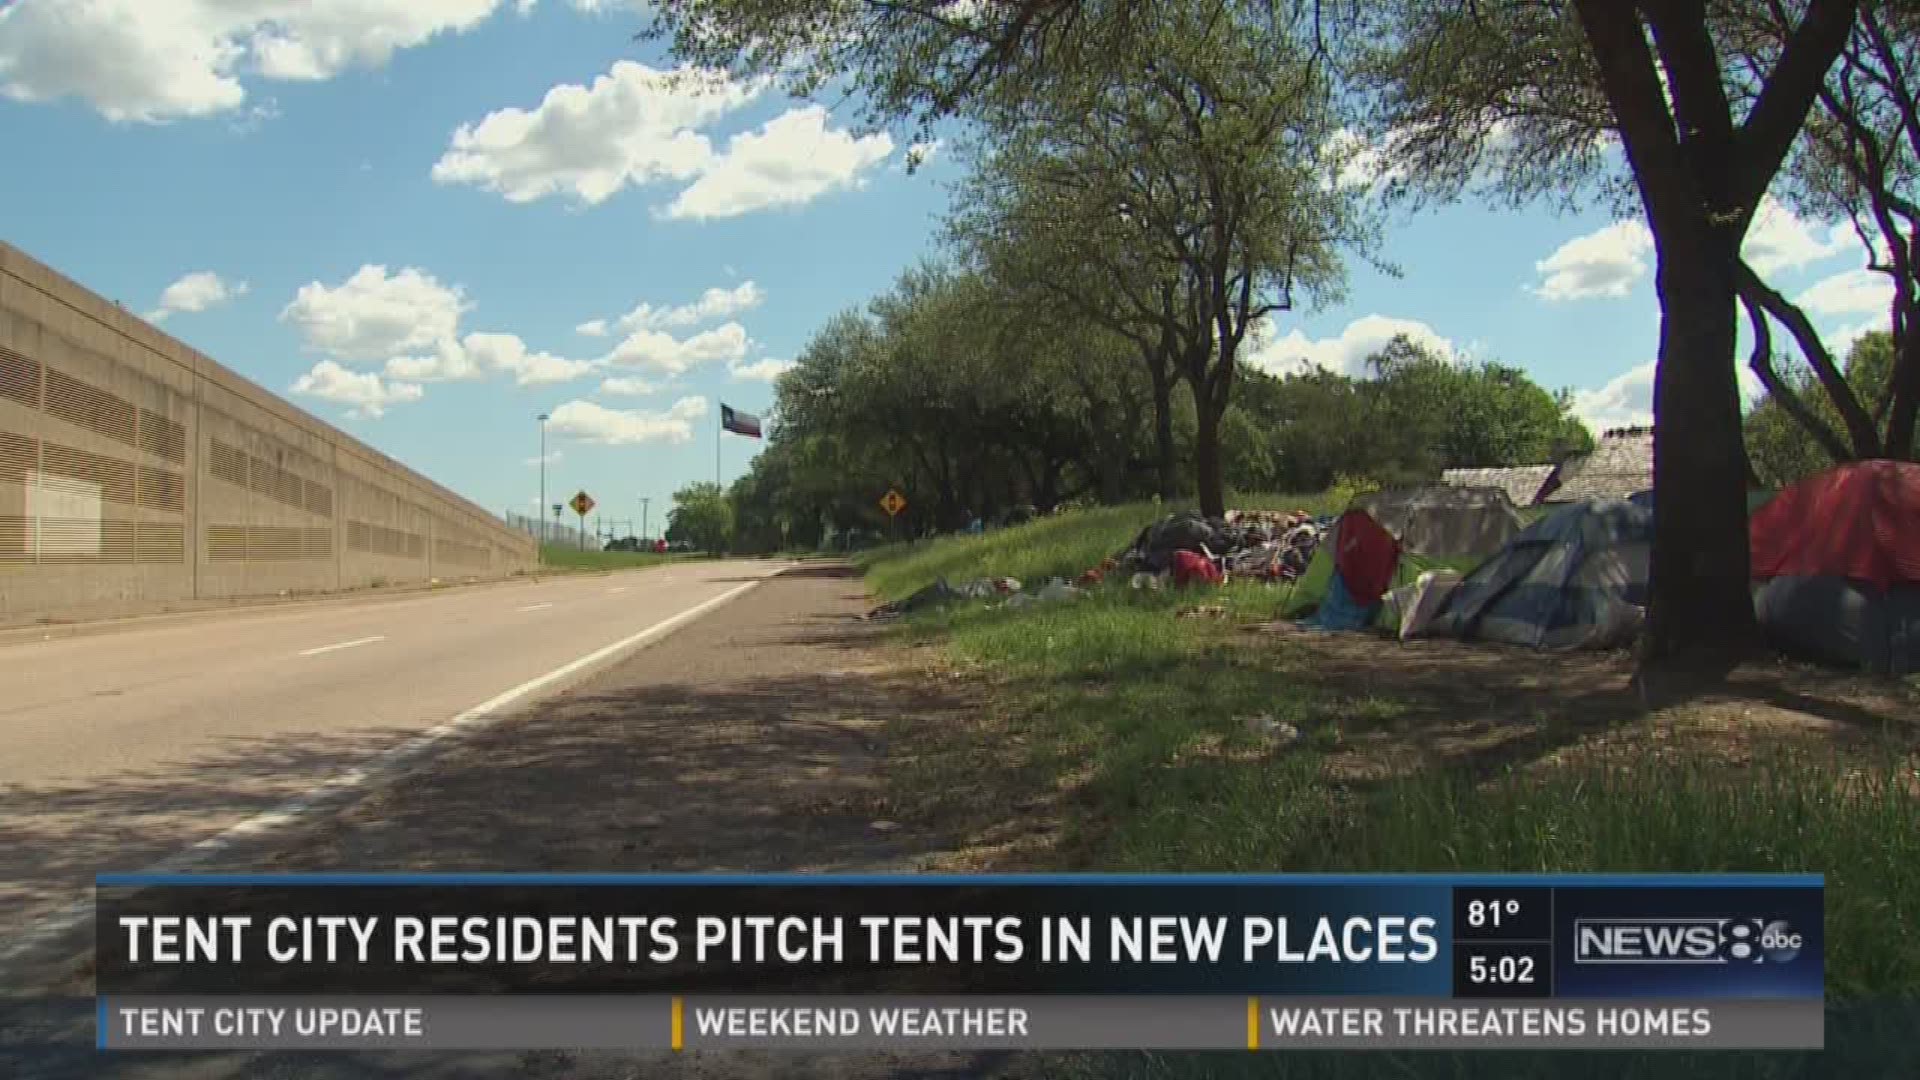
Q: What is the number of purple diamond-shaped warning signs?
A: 0